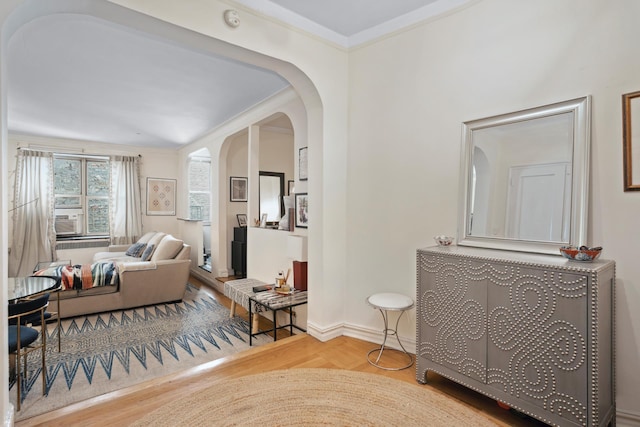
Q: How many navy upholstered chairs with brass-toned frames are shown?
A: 2